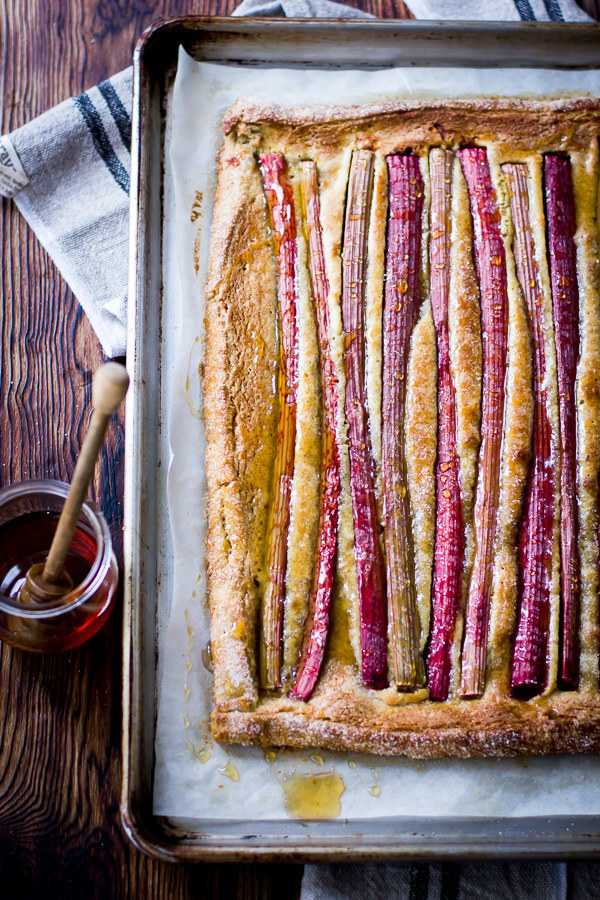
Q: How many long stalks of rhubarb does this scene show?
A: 8